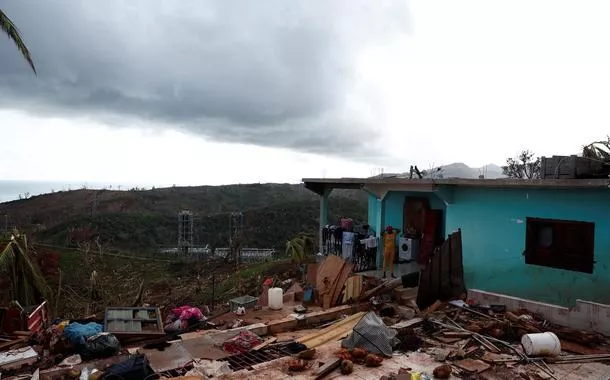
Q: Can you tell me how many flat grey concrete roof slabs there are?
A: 1